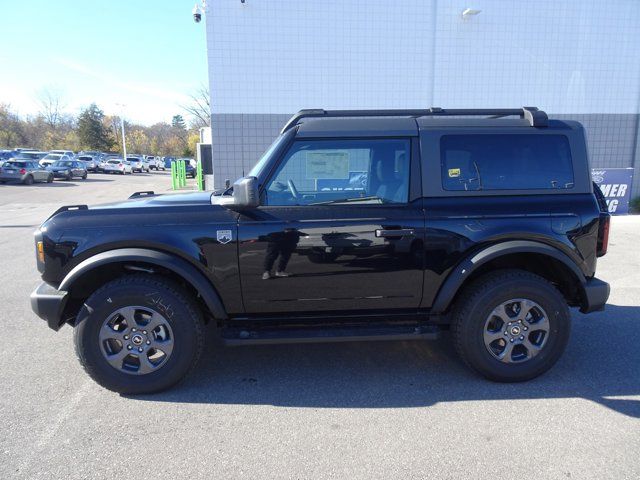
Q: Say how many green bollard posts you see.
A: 4